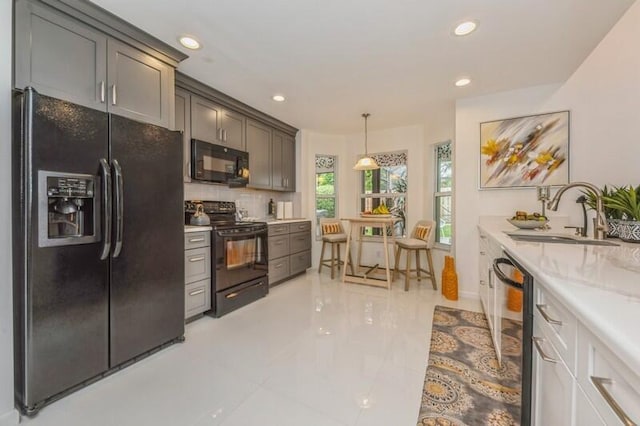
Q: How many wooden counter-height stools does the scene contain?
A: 2